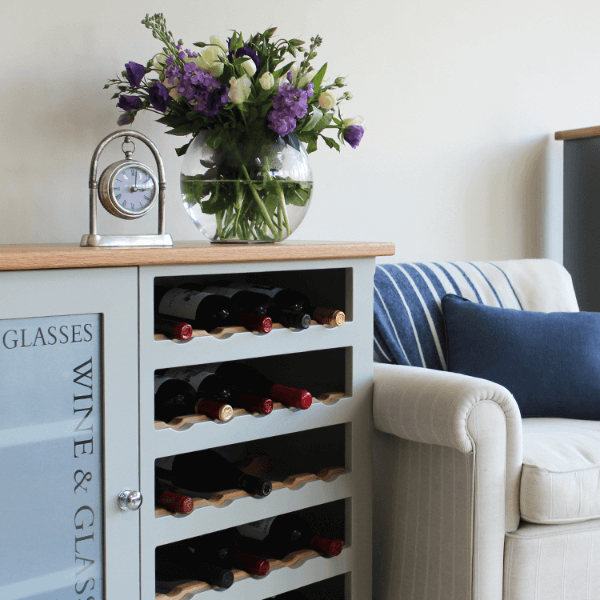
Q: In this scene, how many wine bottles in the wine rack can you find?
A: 12